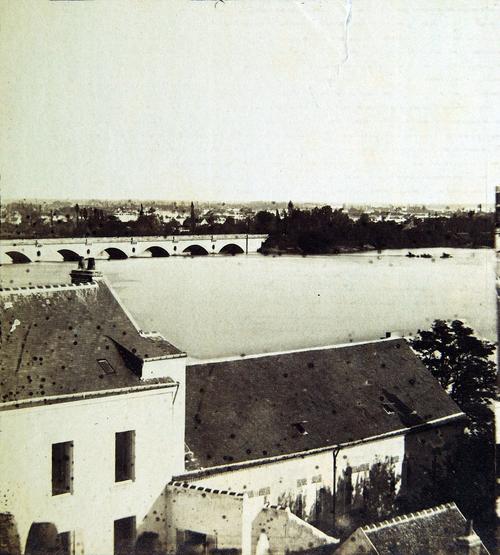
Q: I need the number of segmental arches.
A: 6